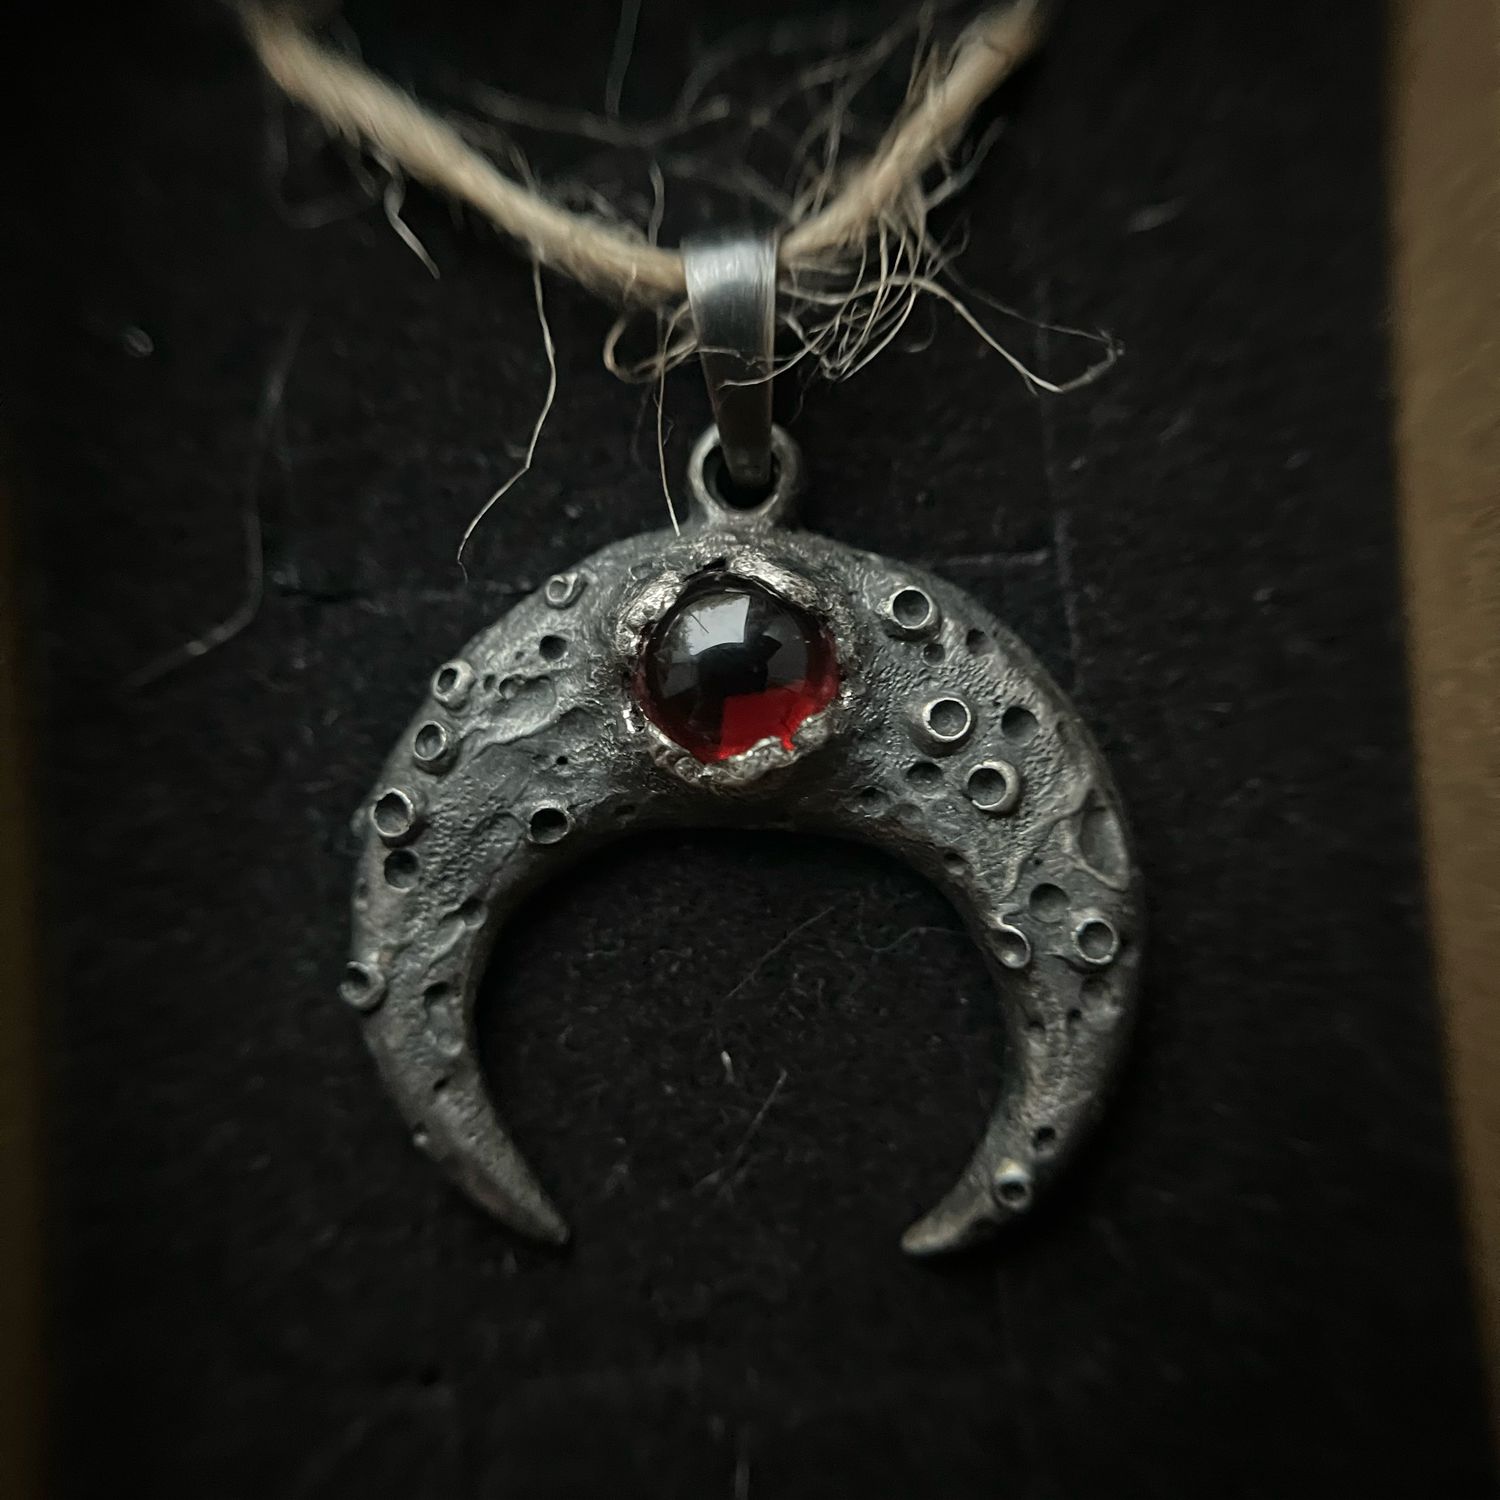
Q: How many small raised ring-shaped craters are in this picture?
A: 12